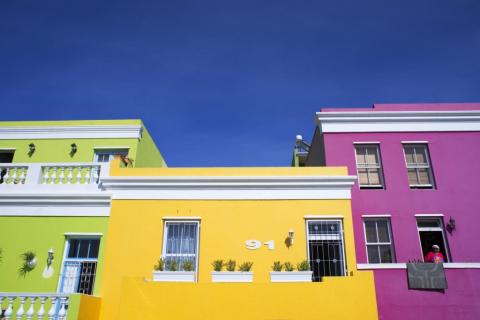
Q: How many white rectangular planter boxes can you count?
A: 3